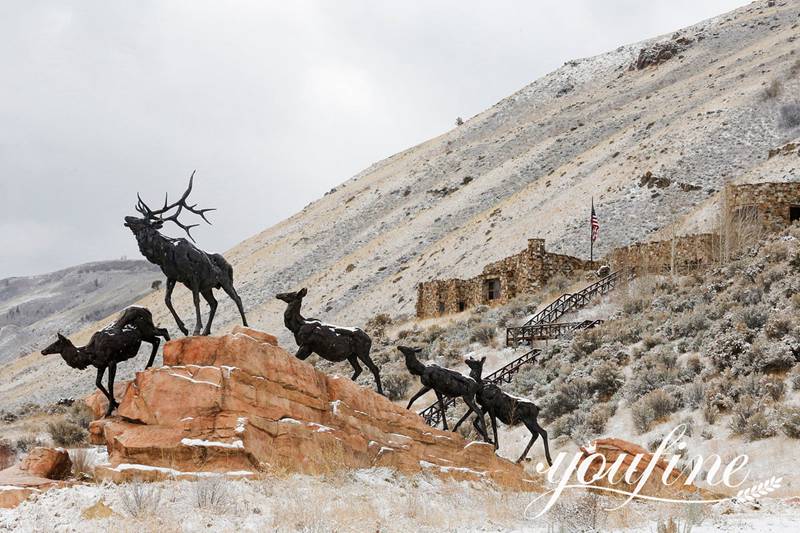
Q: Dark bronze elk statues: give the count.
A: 5